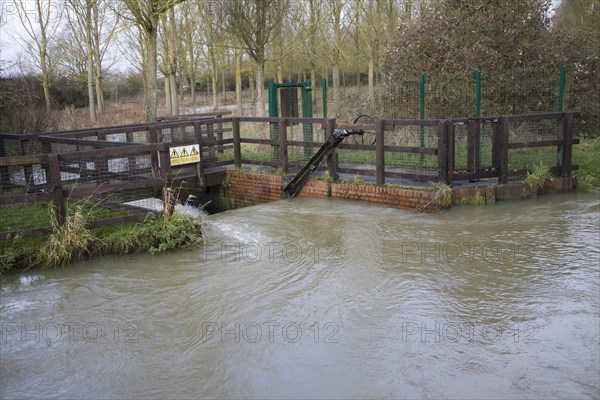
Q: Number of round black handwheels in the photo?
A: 1